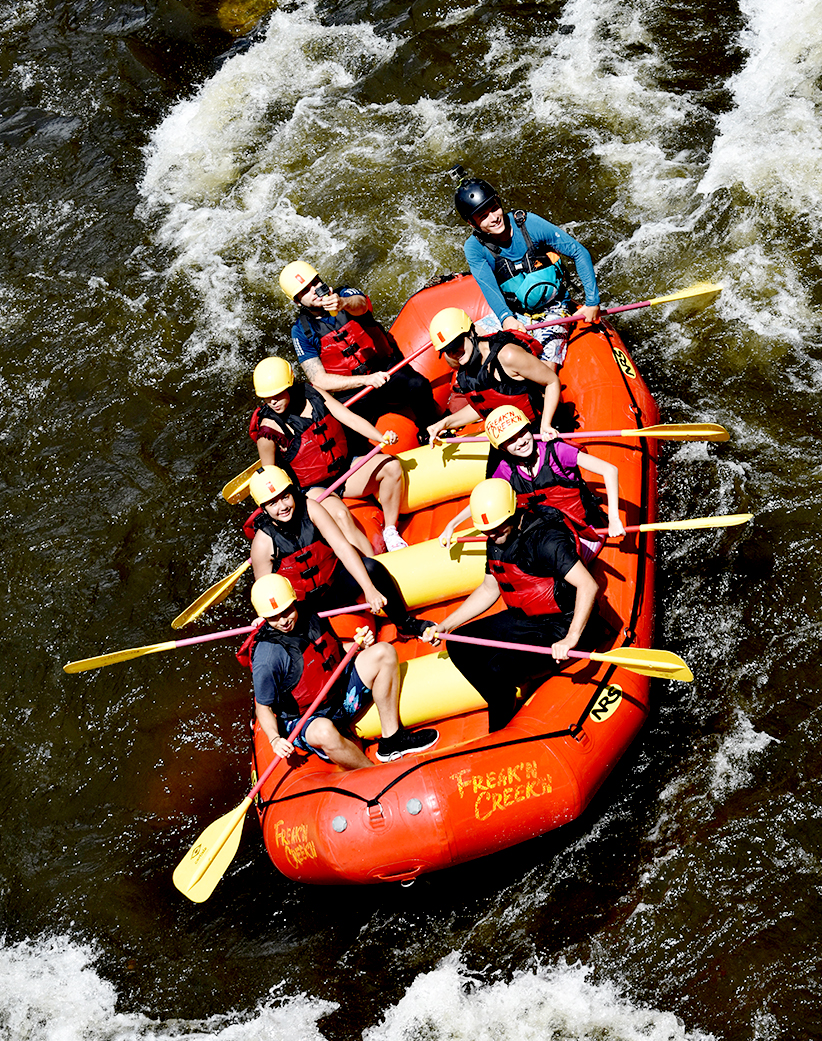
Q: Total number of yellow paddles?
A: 8